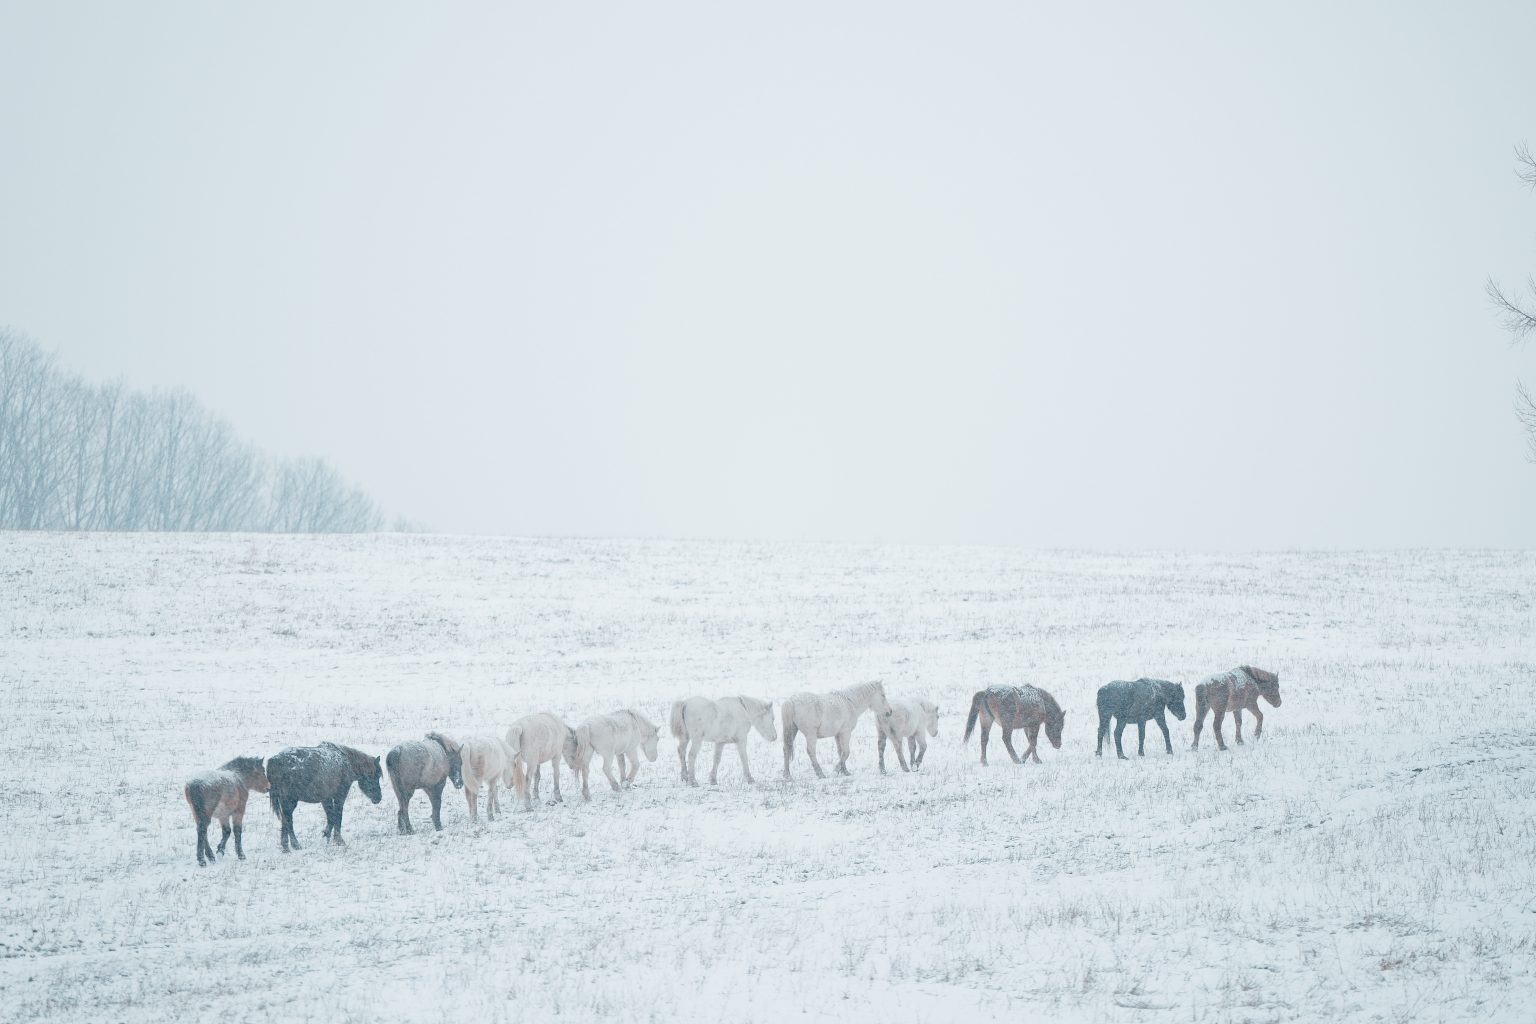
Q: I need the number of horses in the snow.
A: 12